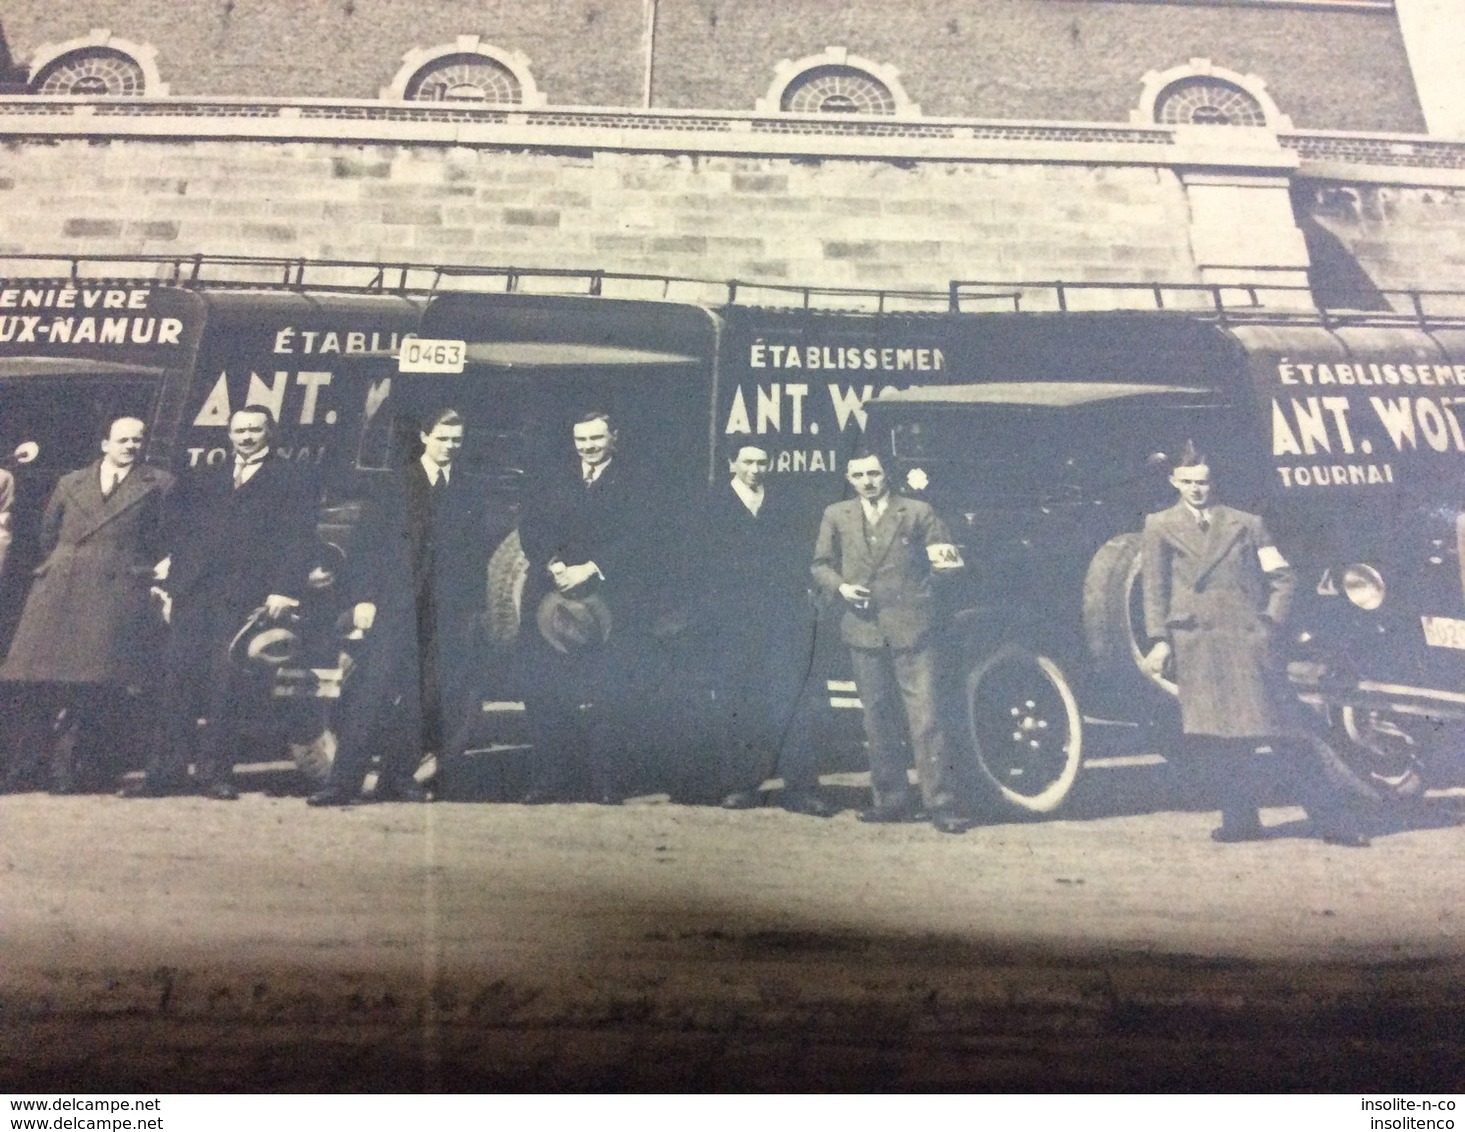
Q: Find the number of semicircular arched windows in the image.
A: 4